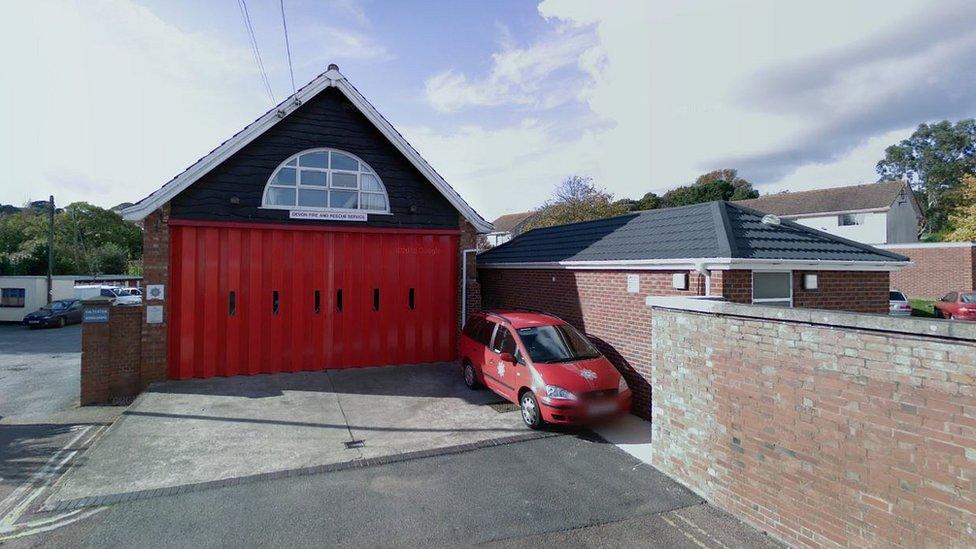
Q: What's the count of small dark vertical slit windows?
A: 6